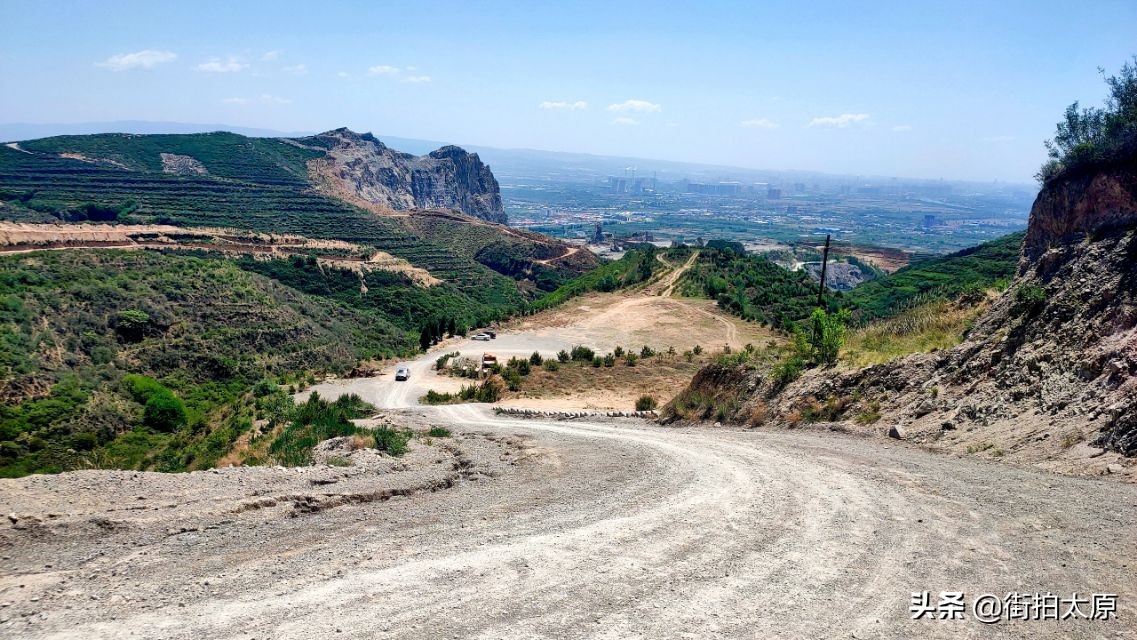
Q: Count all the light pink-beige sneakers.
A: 0